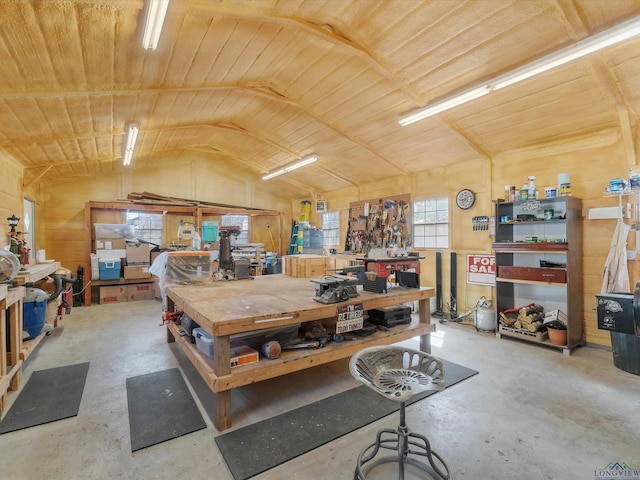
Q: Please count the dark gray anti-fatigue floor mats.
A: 3